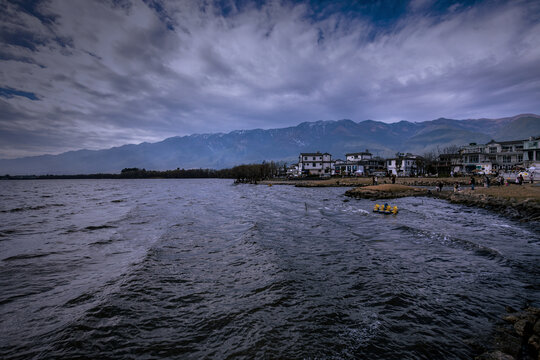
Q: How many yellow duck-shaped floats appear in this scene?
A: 4